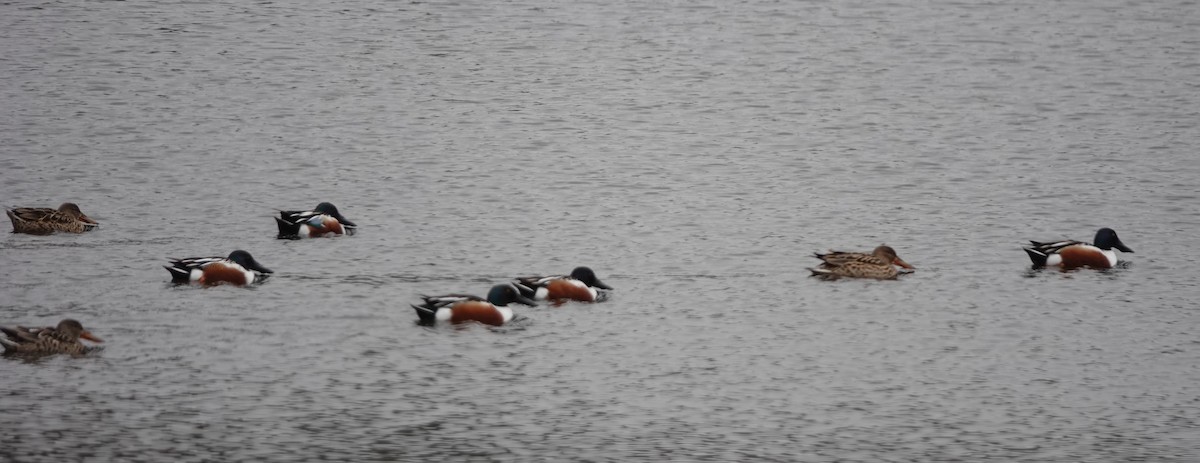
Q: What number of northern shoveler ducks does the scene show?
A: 8